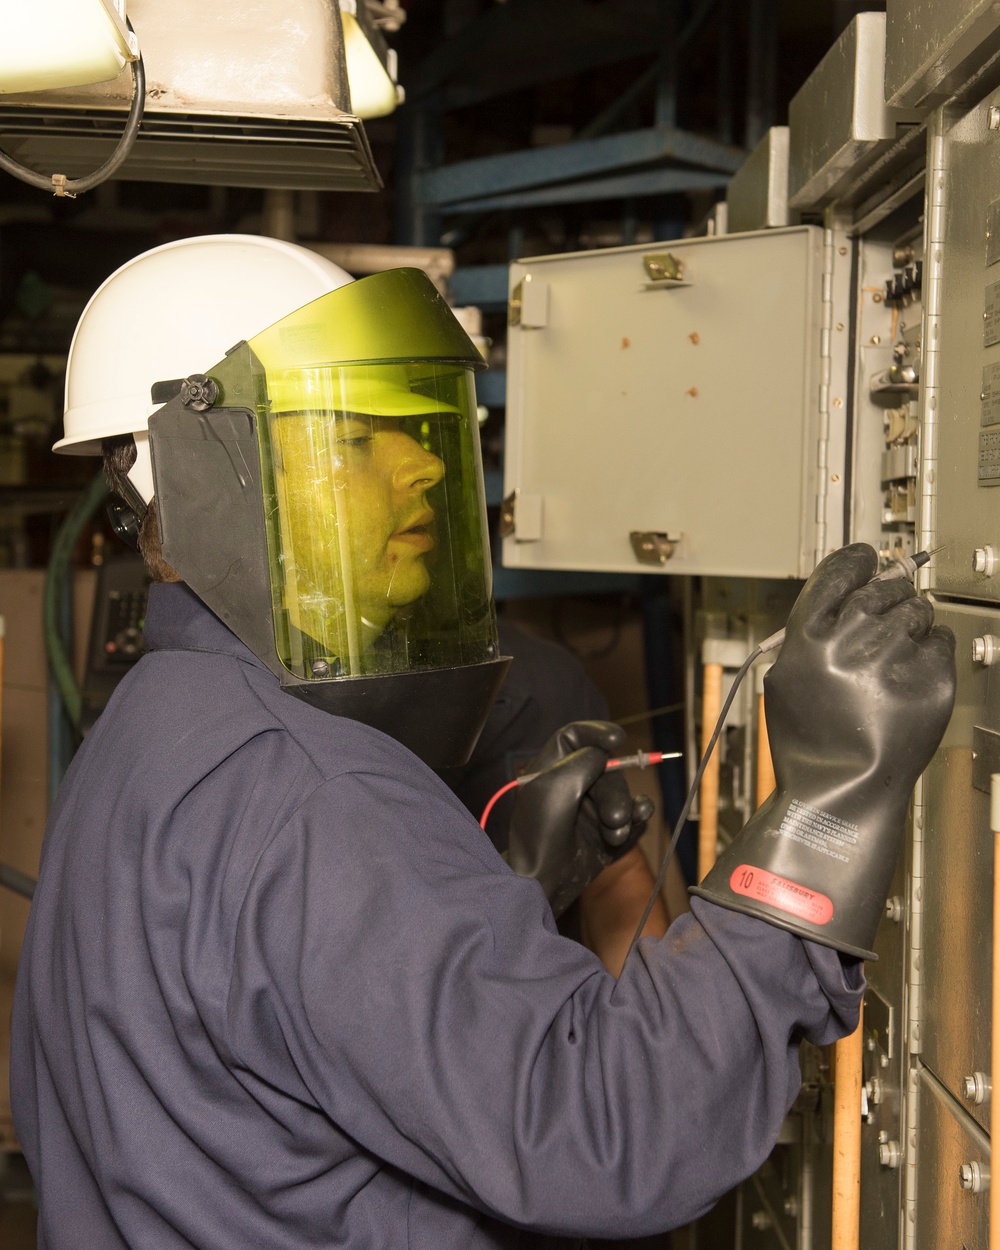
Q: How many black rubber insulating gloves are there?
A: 2